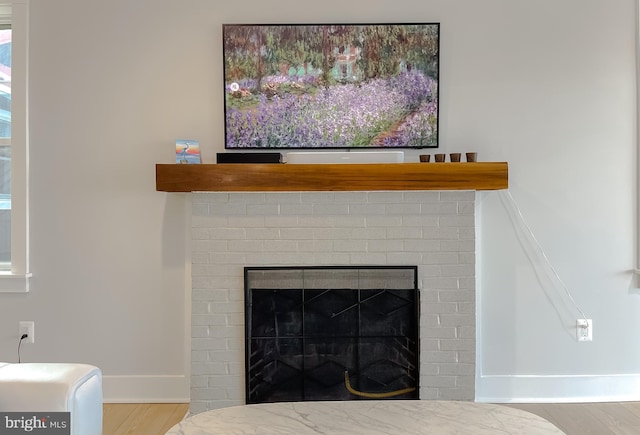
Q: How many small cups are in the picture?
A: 4